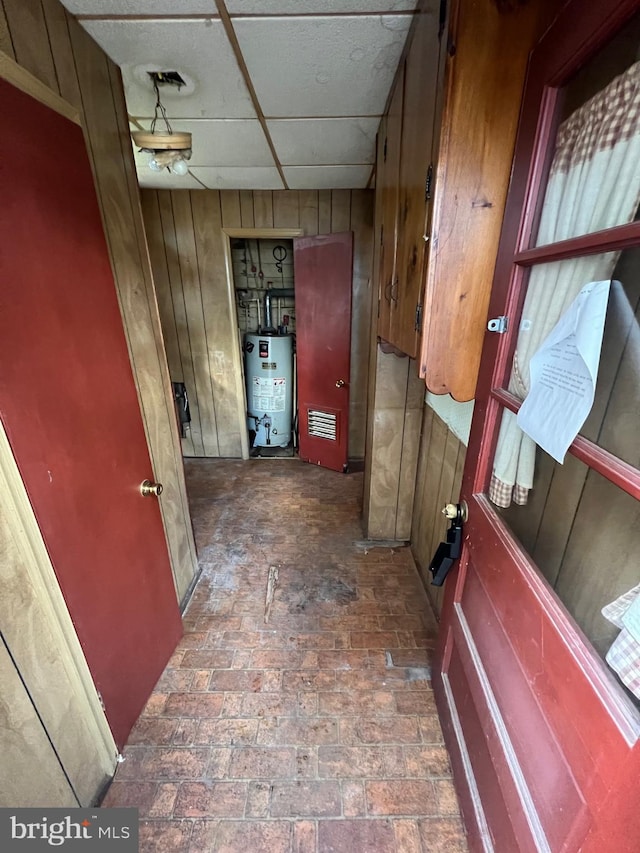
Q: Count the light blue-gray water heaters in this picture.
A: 1